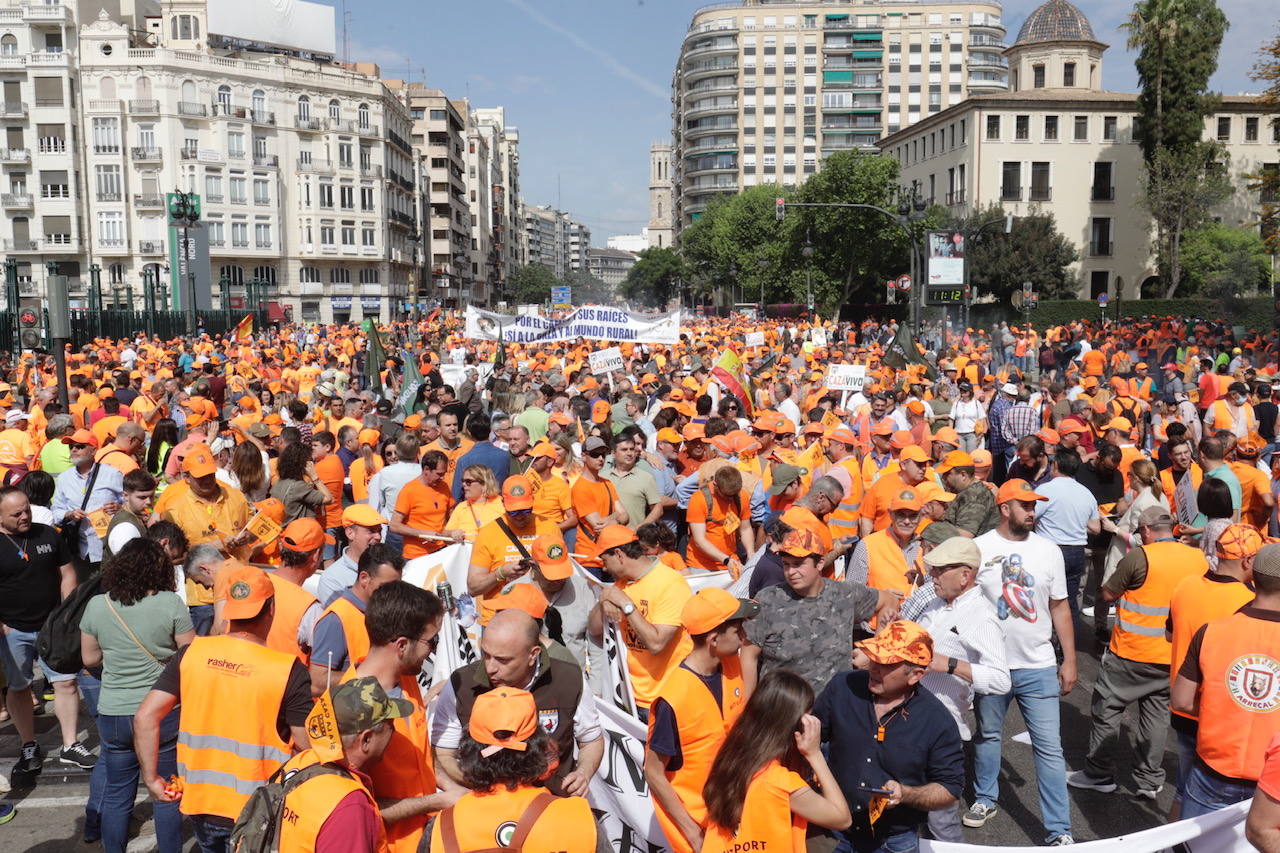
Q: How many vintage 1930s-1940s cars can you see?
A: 0